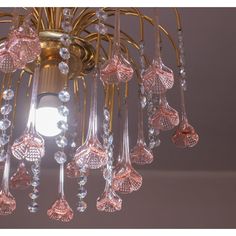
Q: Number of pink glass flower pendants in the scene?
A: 15